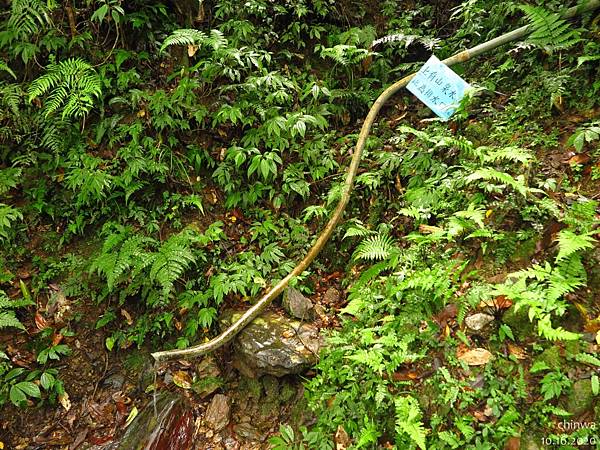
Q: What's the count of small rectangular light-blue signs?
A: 1